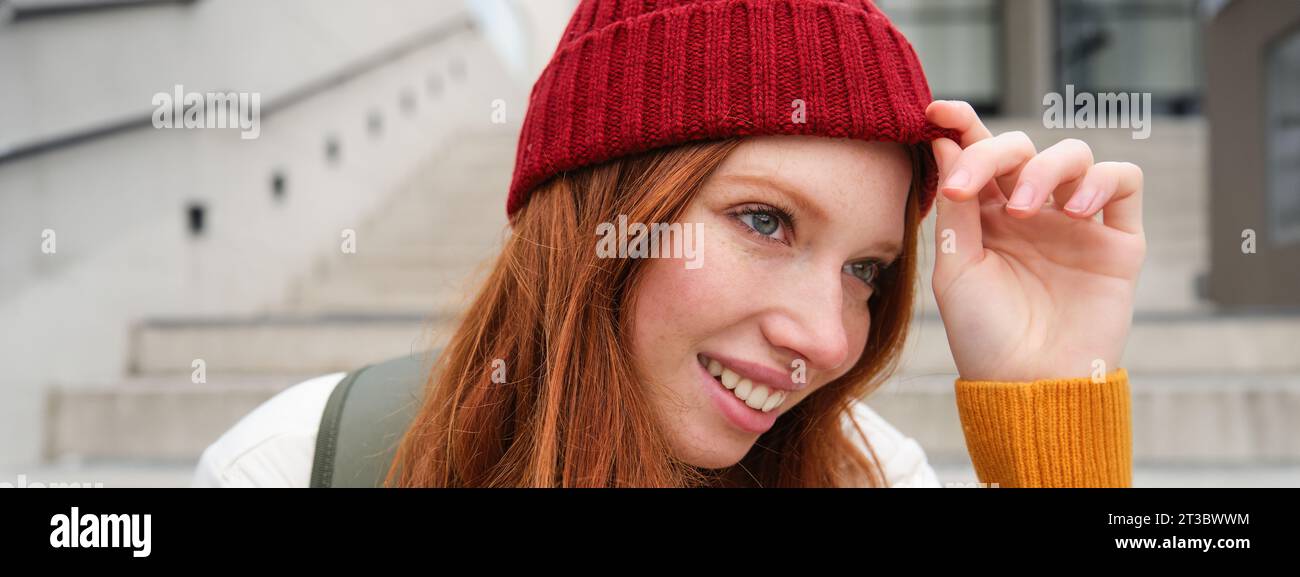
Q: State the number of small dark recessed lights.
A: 7